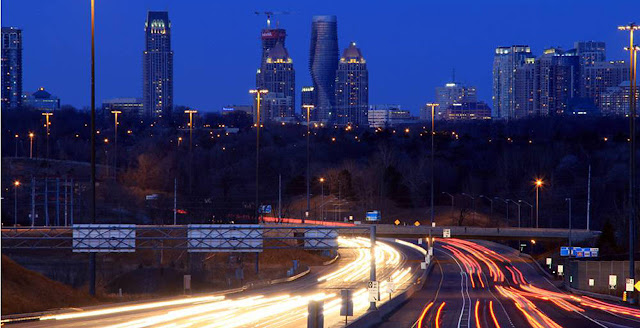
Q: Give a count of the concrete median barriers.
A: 1